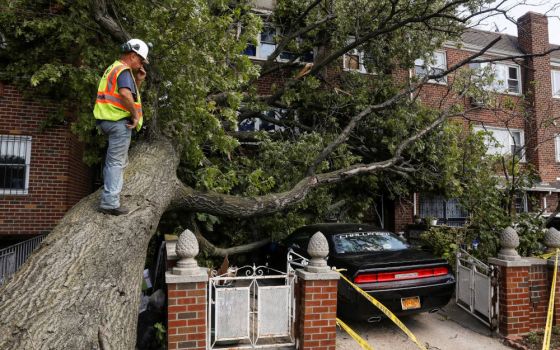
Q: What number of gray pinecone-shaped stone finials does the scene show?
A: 4